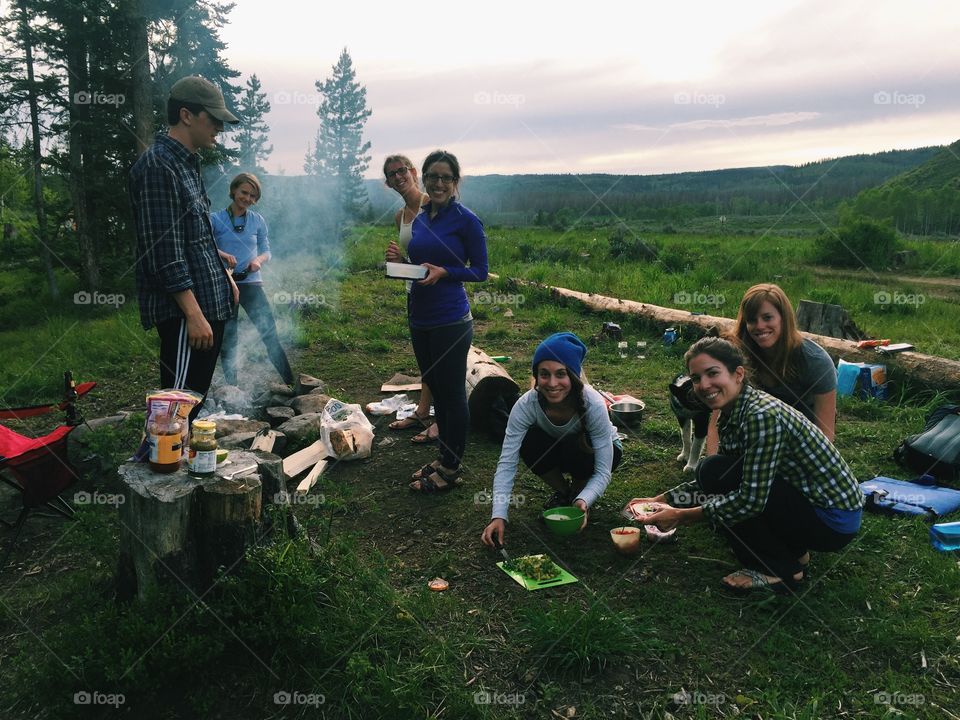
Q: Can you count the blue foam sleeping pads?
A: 1